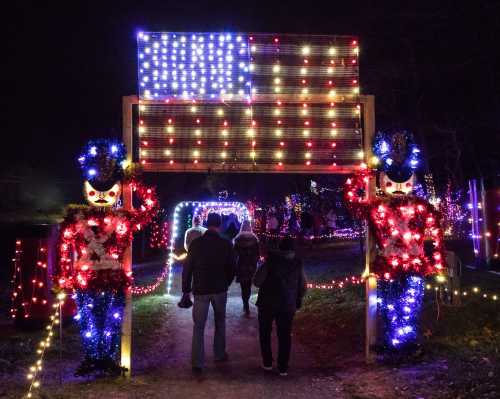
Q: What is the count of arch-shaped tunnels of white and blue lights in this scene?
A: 1